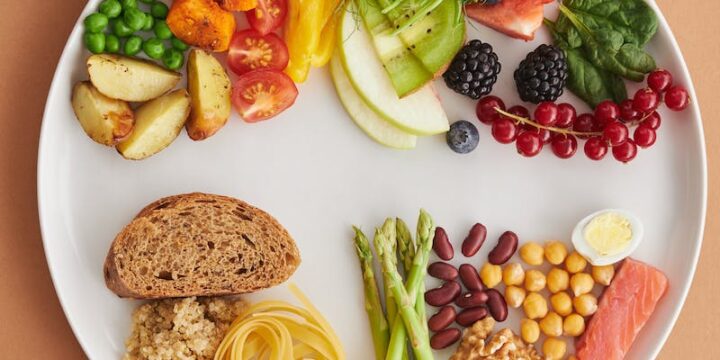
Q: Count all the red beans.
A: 11